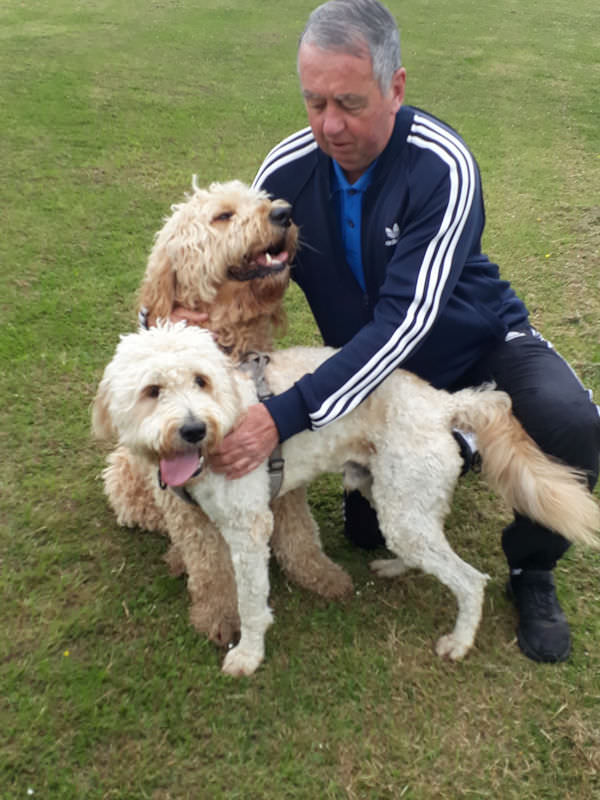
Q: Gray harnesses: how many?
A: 1